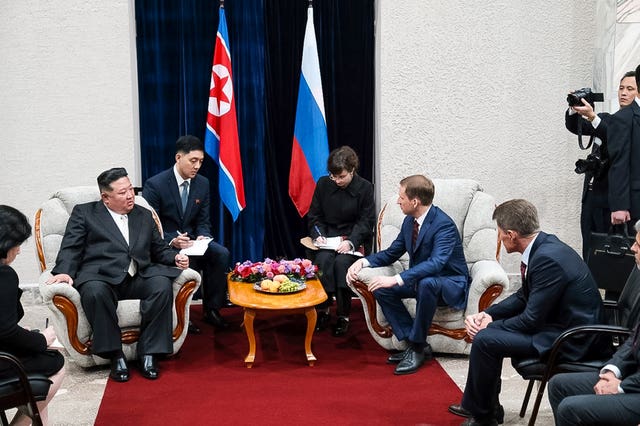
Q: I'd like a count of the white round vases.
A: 0